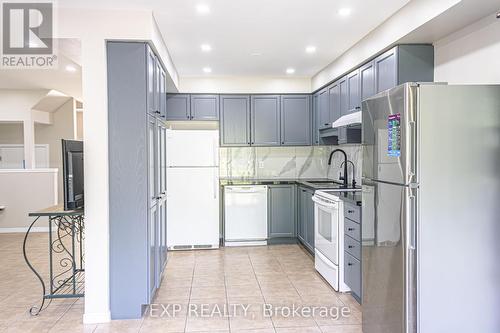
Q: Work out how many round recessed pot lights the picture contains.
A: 7